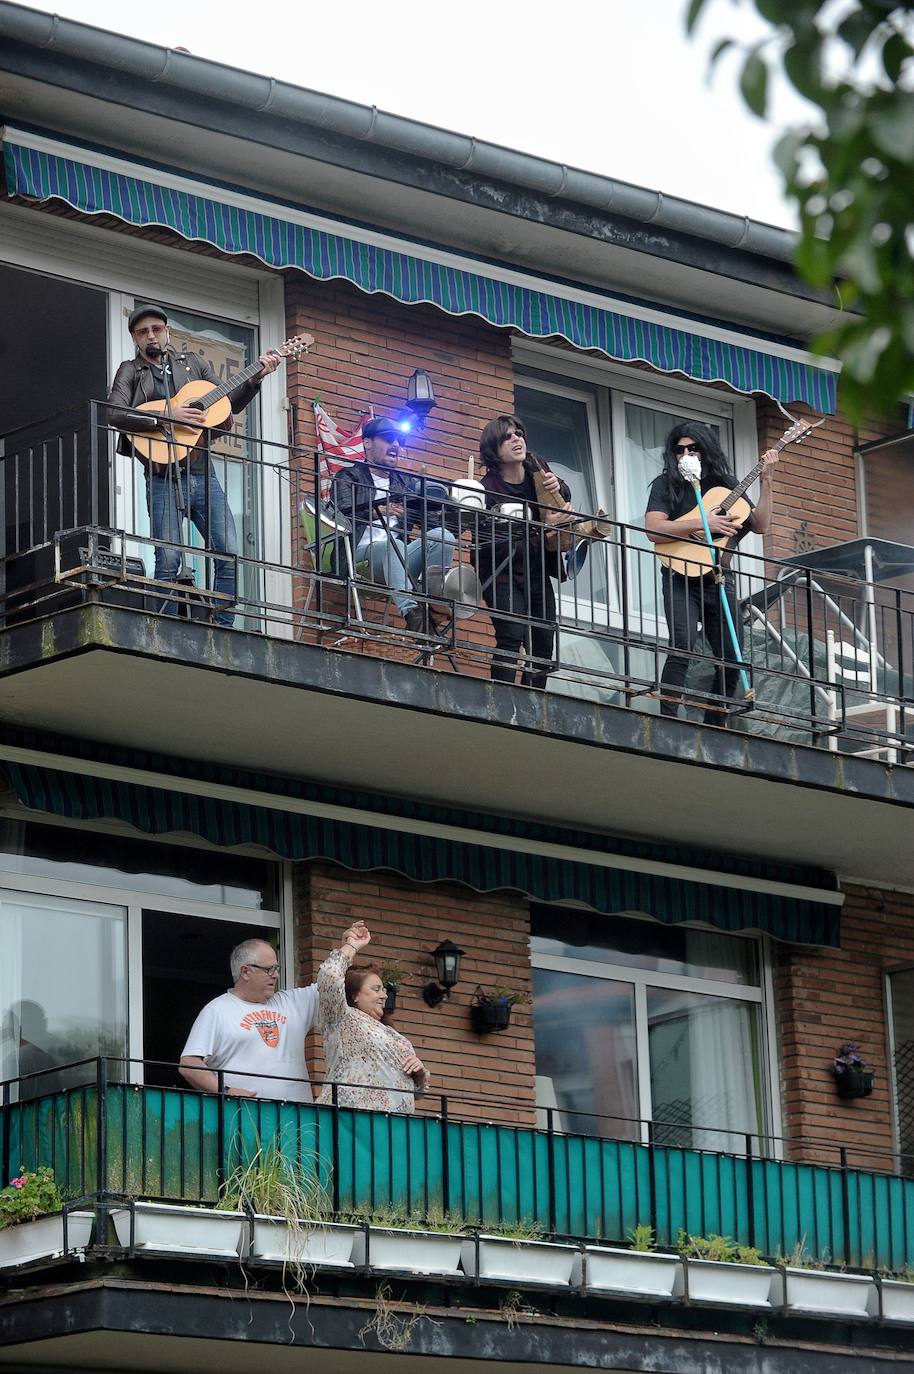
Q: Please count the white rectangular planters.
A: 9